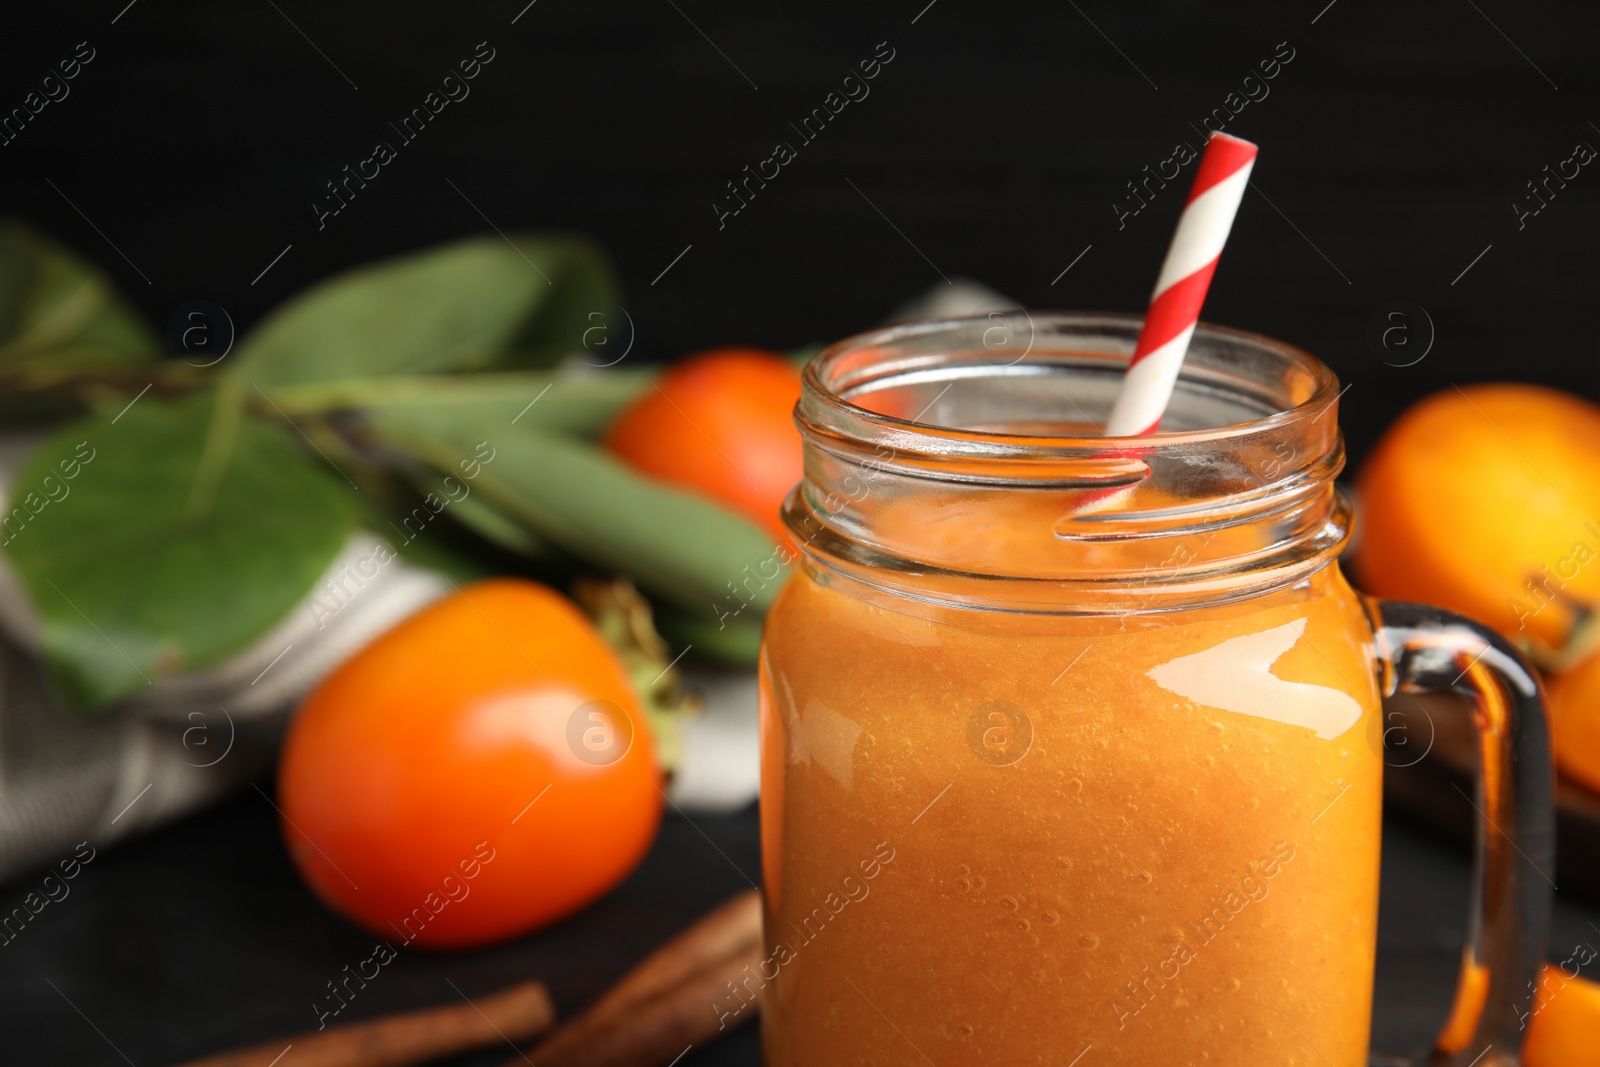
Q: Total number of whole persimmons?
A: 4